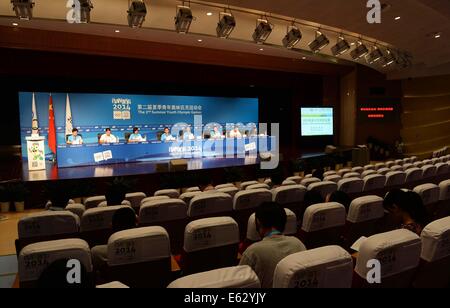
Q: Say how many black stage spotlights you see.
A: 12